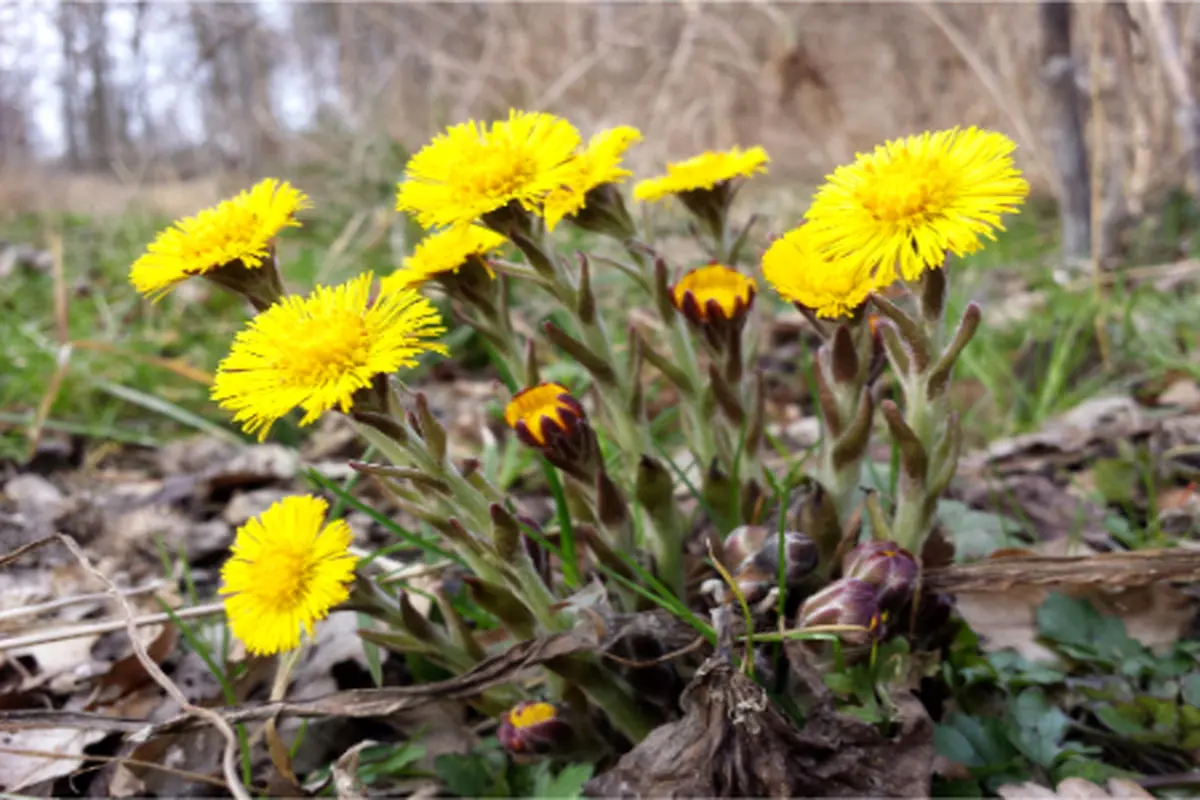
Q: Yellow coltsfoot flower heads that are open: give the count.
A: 9